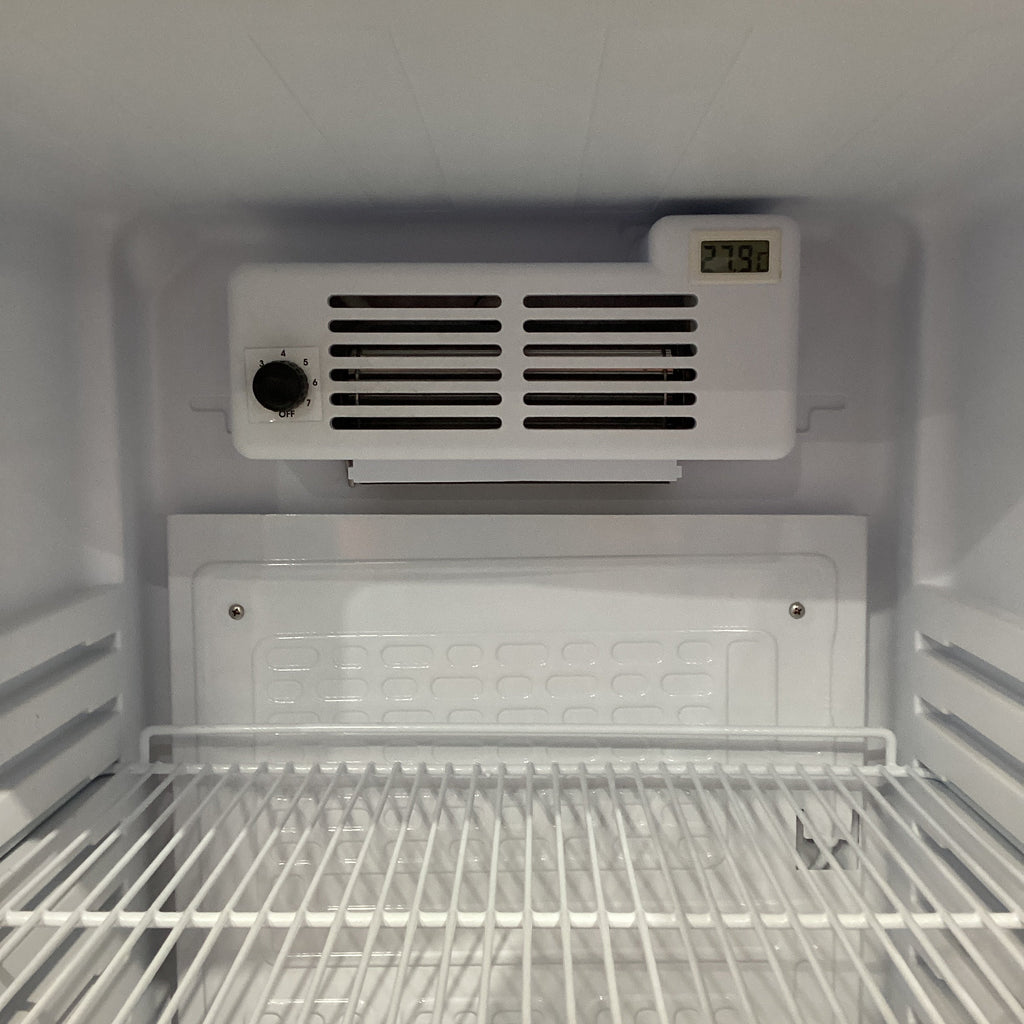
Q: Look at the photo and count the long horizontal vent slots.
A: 12